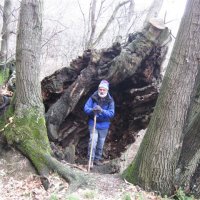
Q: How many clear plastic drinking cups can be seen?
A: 0